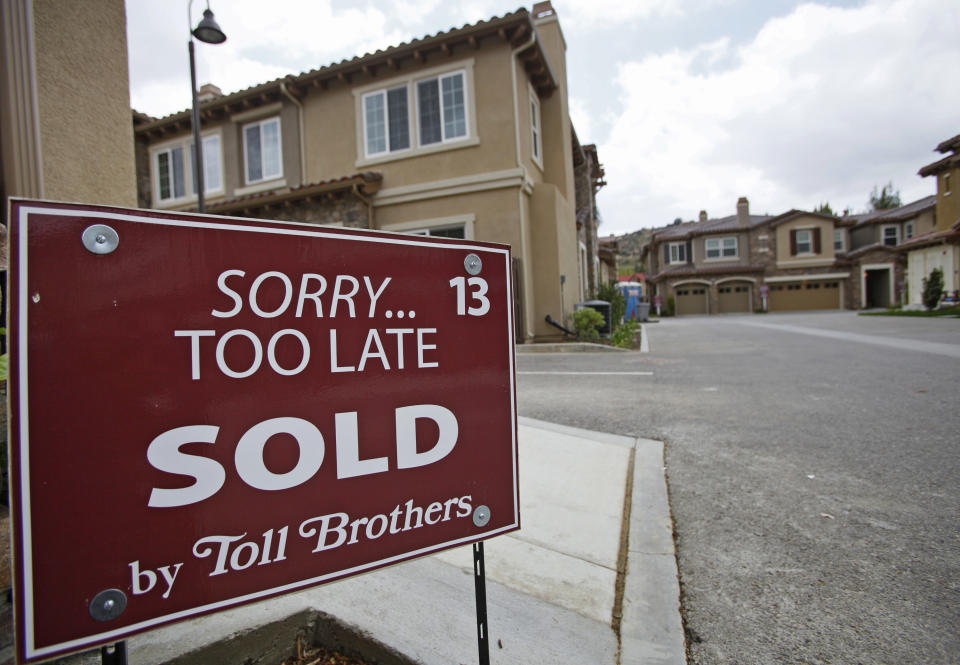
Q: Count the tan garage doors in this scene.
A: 3